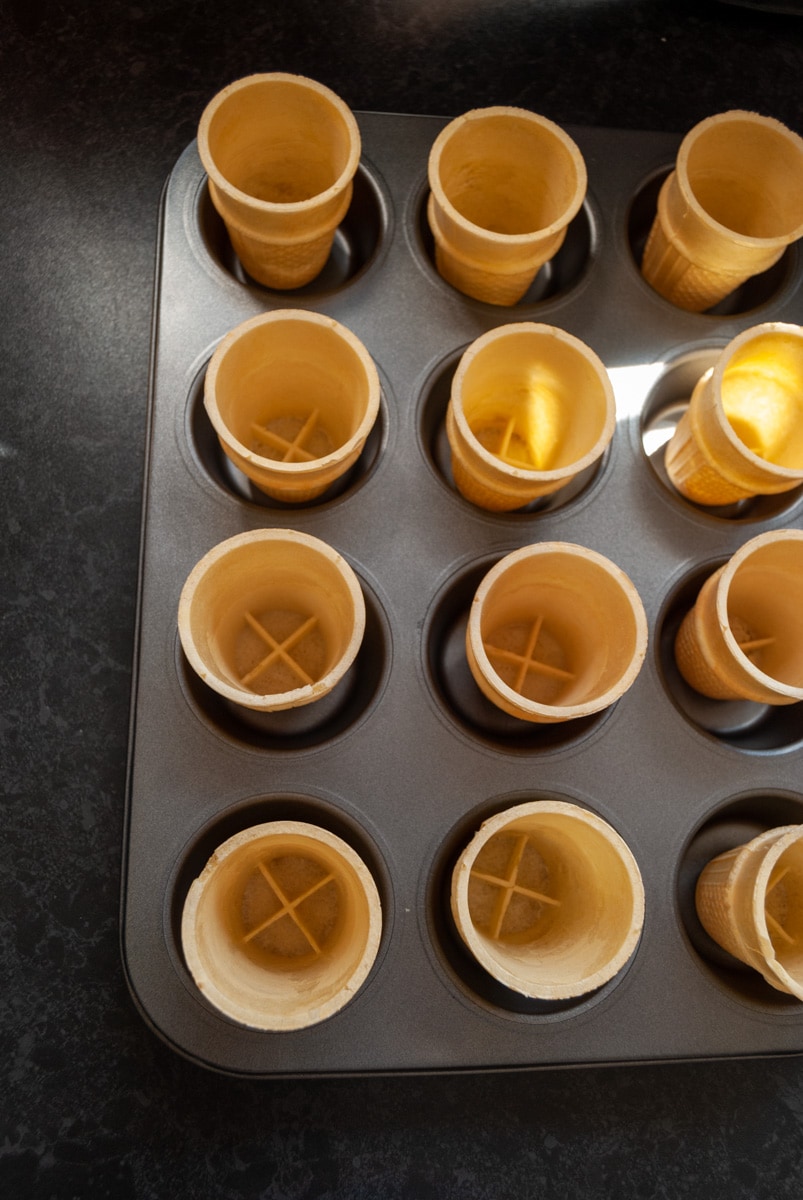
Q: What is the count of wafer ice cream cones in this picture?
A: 12